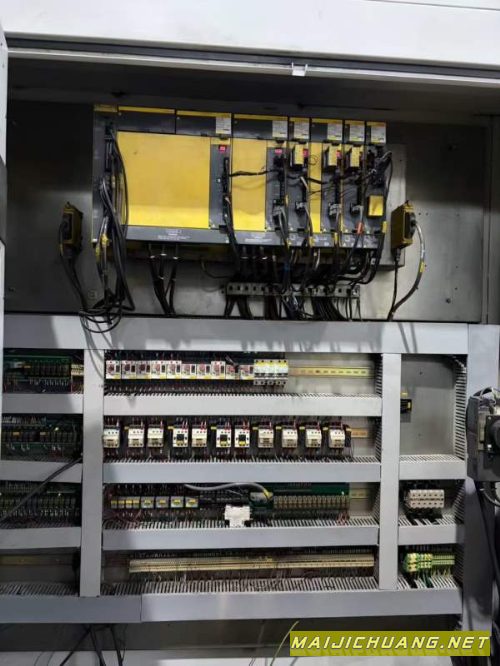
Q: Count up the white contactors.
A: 11